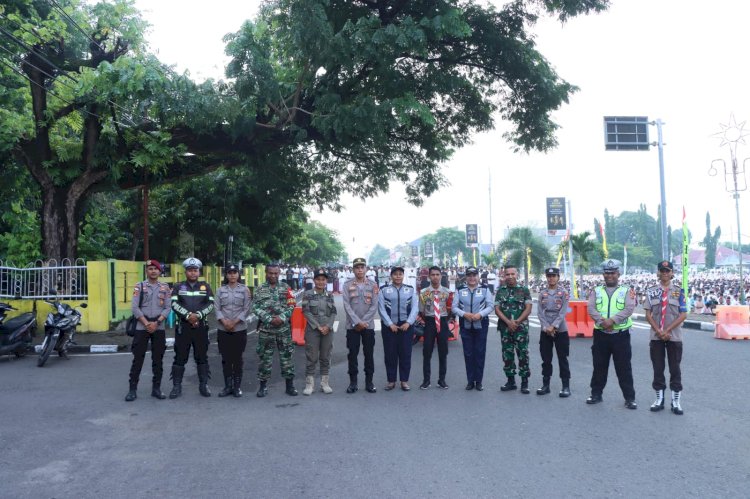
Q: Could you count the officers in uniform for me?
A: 13